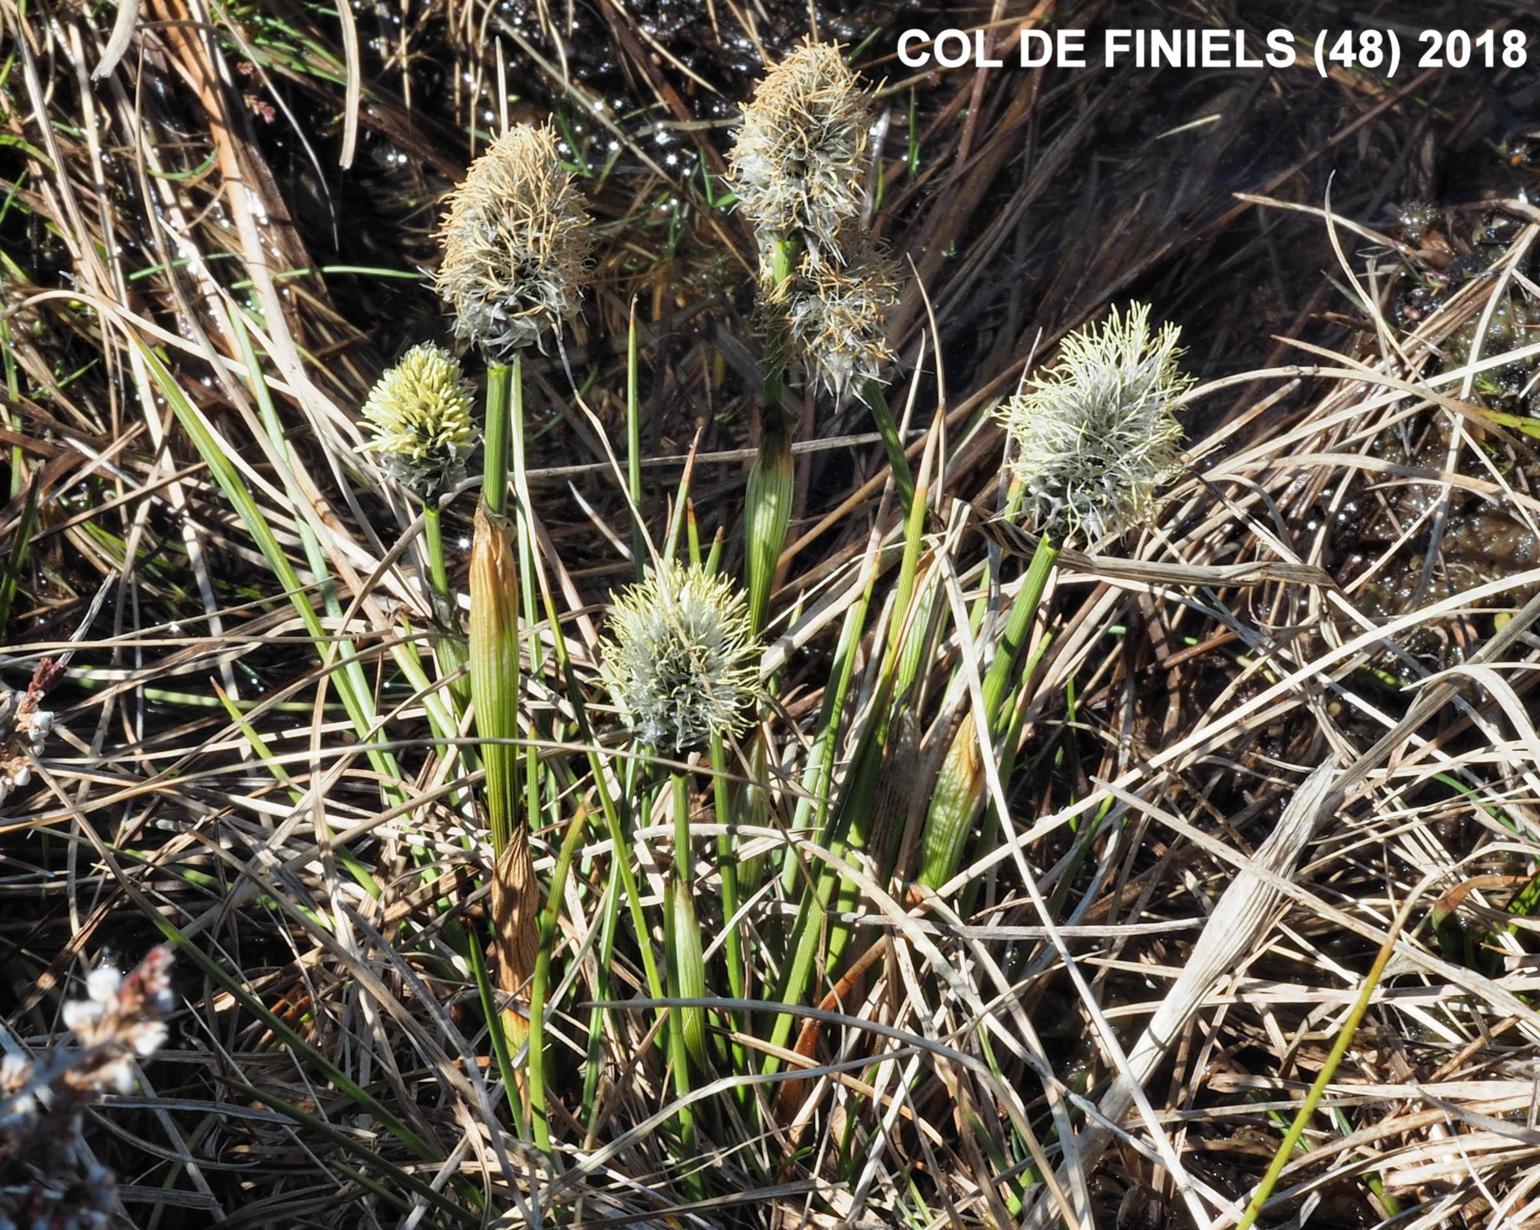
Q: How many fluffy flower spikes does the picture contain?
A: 6